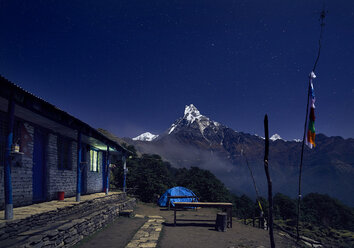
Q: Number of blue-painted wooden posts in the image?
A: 4